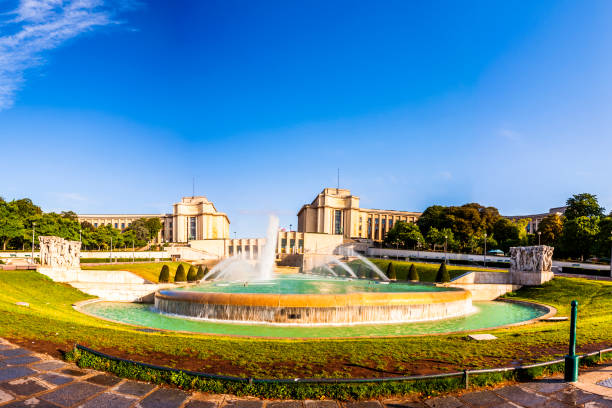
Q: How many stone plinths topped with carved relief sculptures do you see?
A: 2